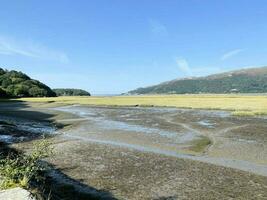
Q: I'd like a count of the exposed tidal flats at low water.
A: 1